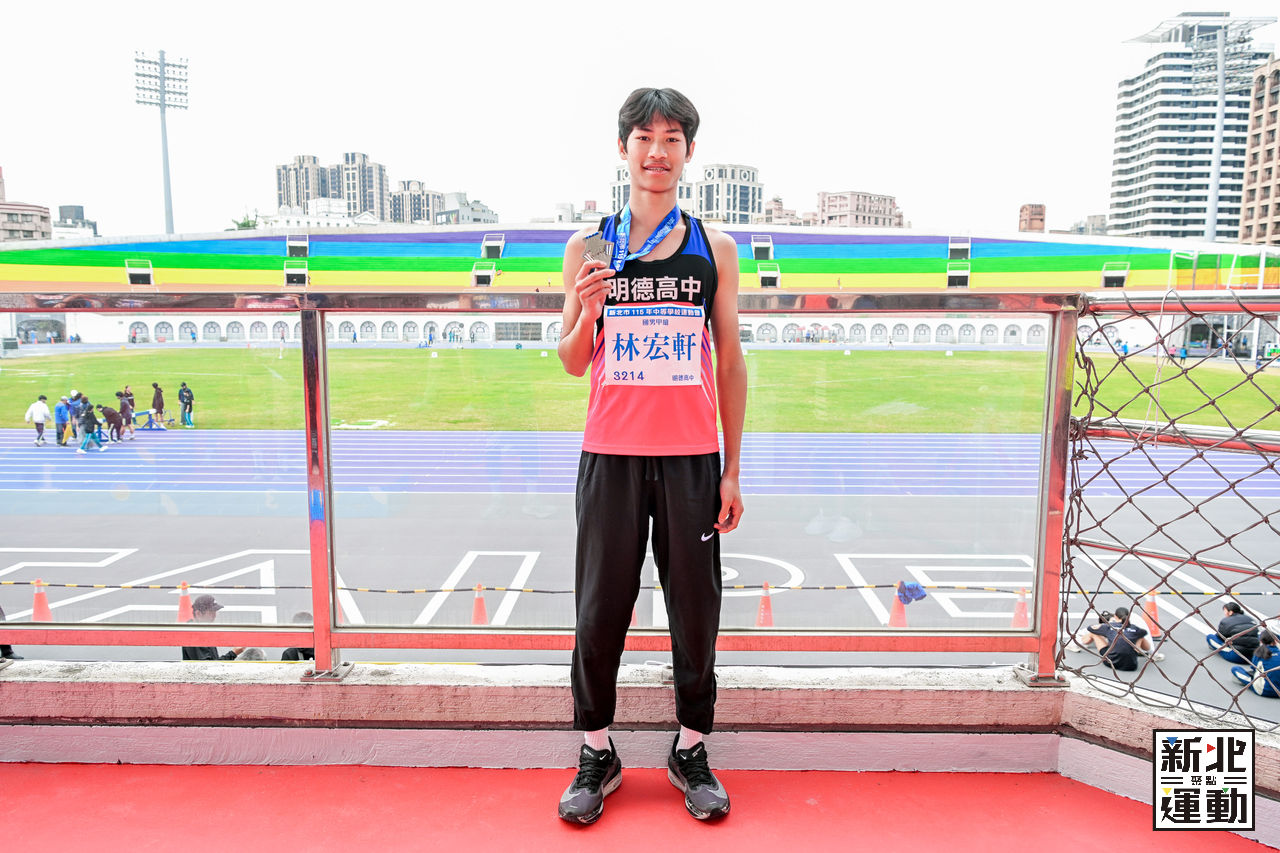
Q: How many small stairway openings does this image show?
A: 10